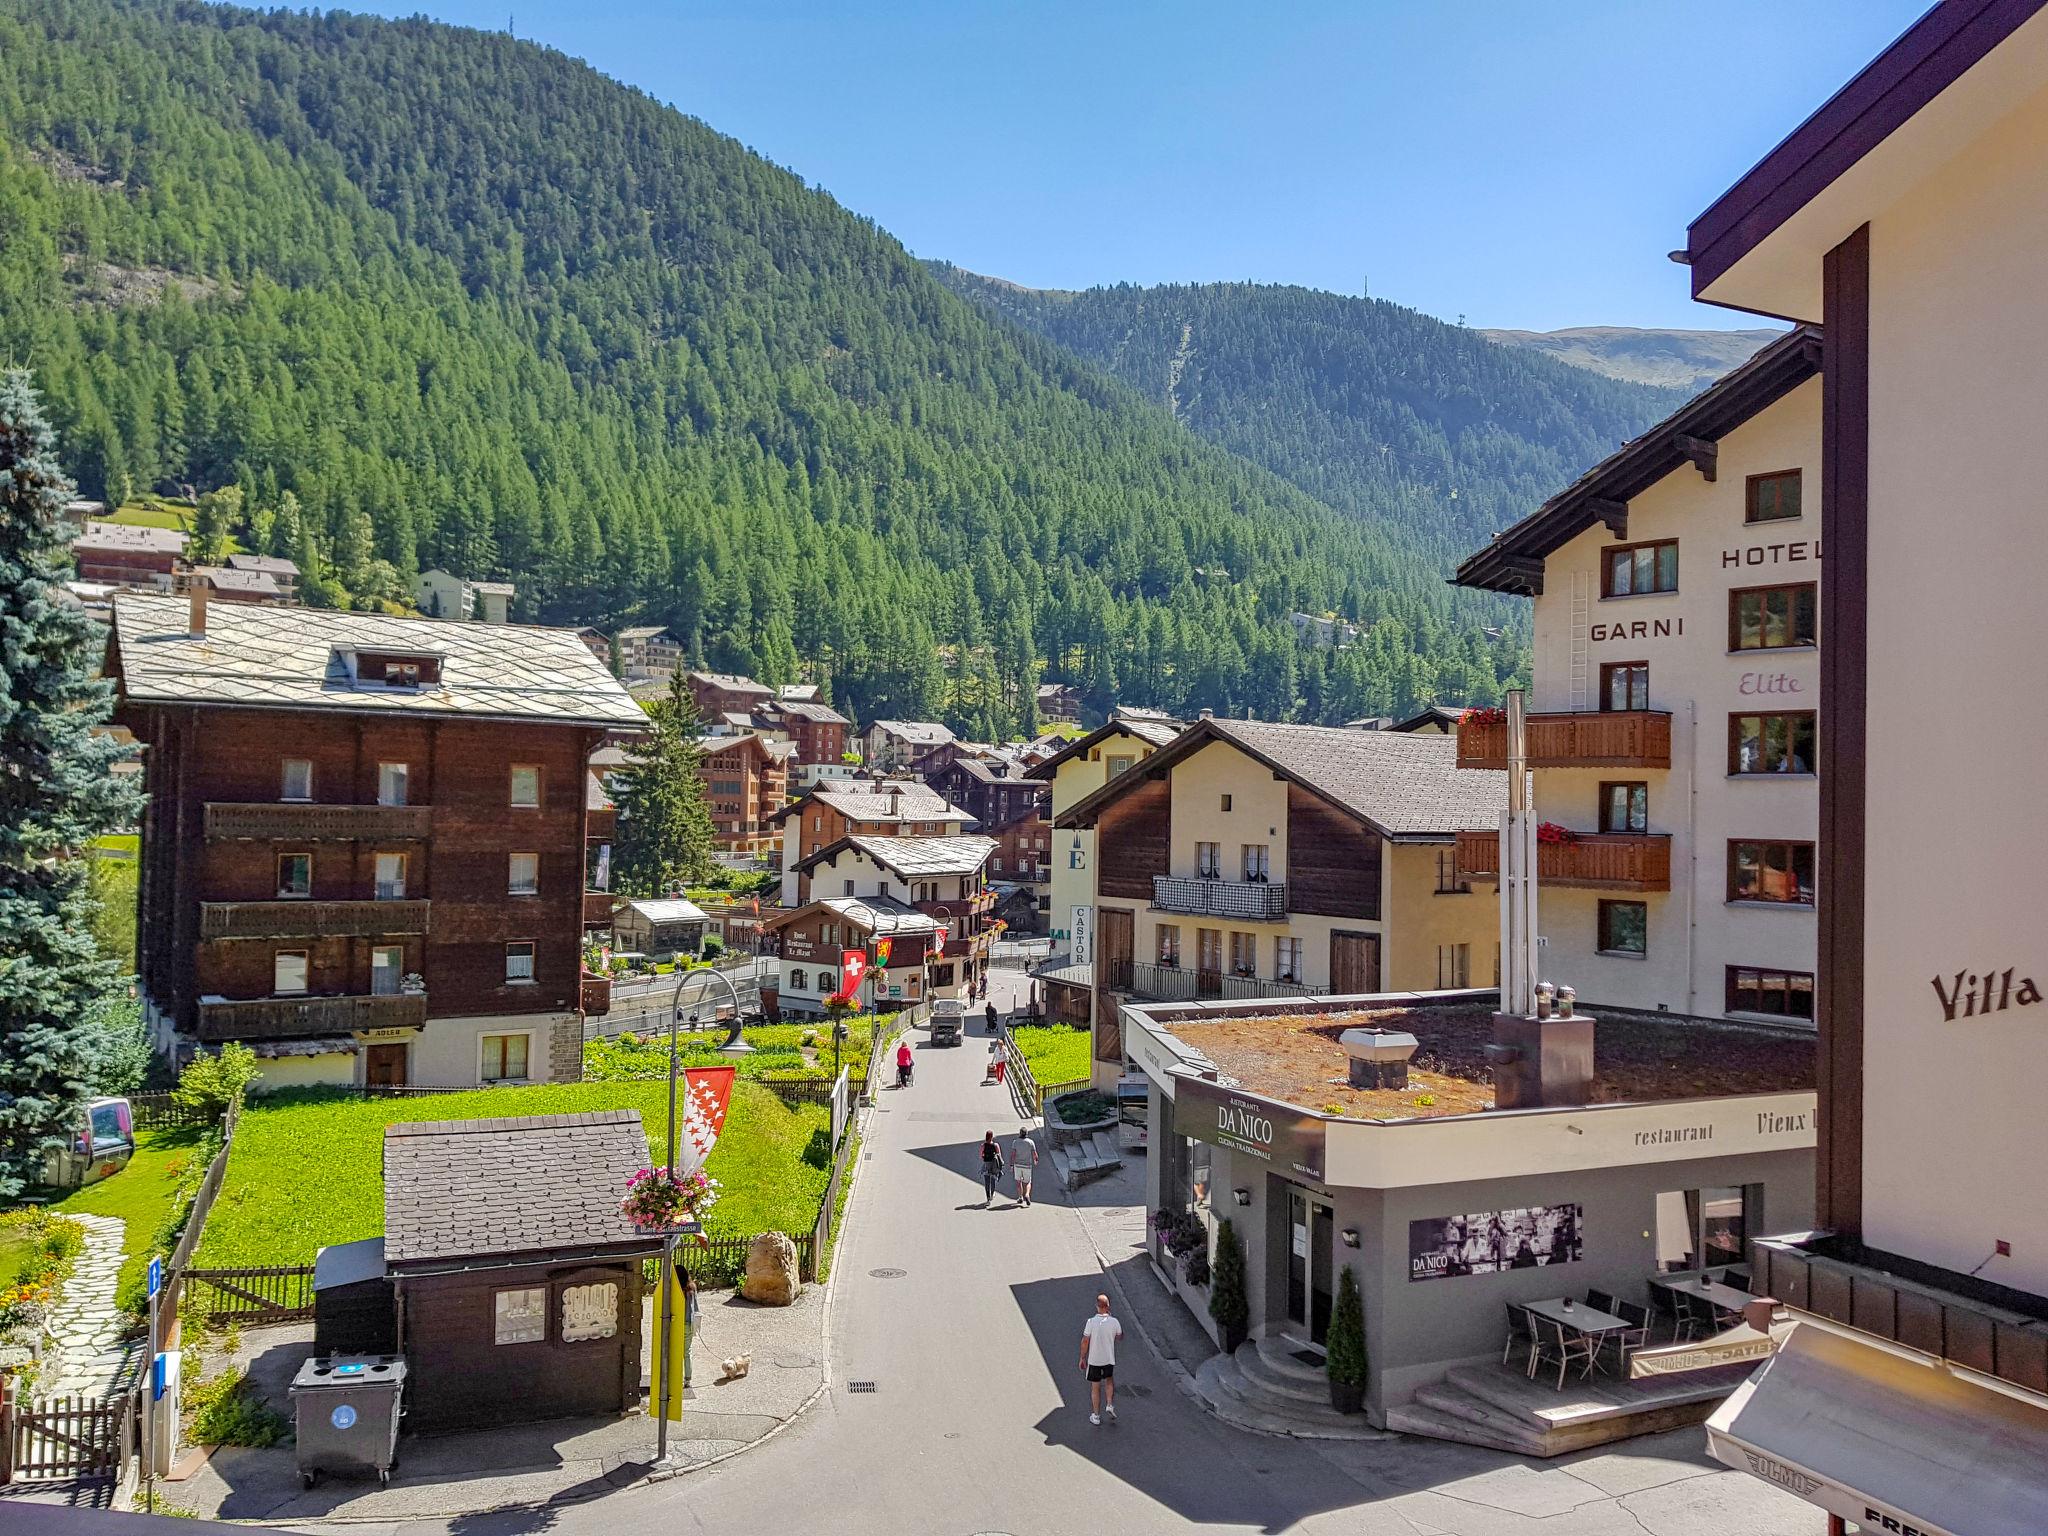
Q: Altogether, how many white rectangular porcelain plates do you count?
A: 0